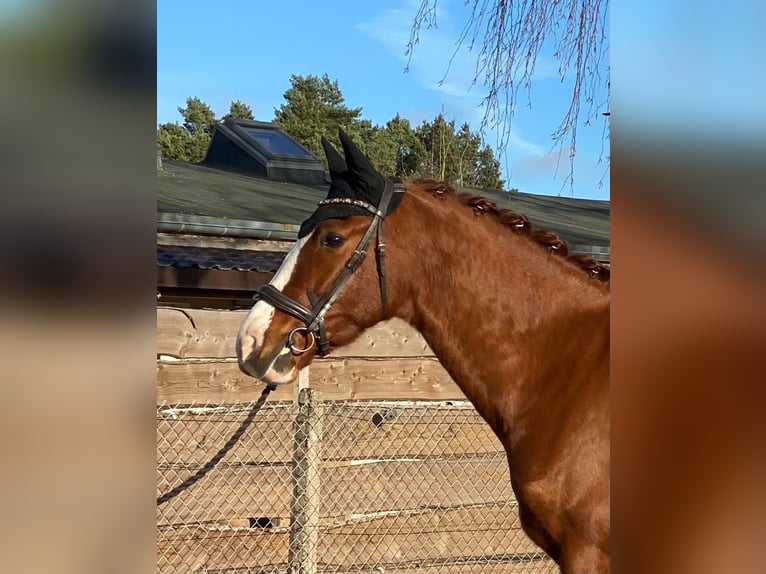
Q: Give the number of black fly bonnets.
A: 1